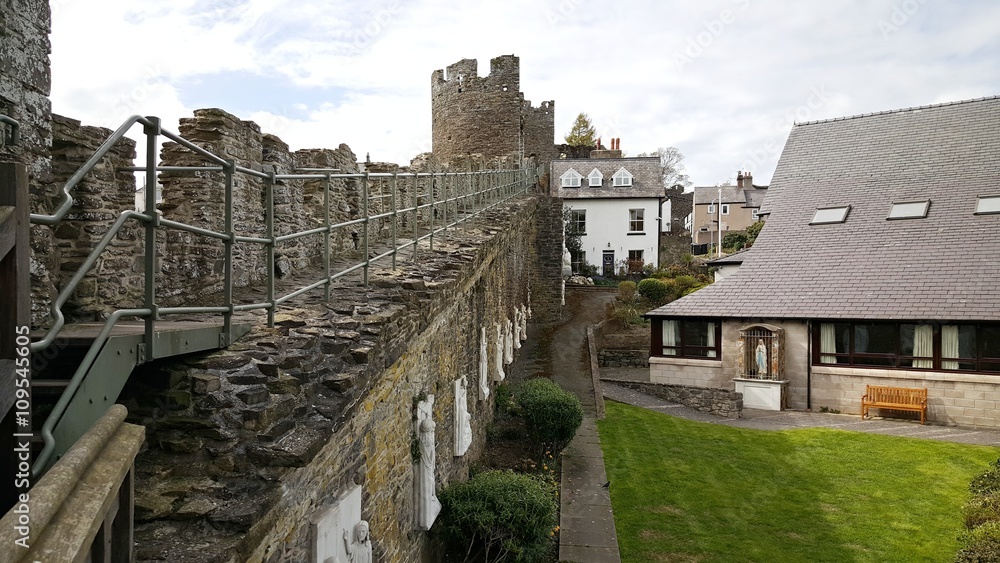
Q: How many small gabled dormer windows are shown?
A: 3